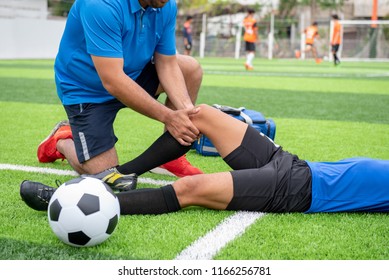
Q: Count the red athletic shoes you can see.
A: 2